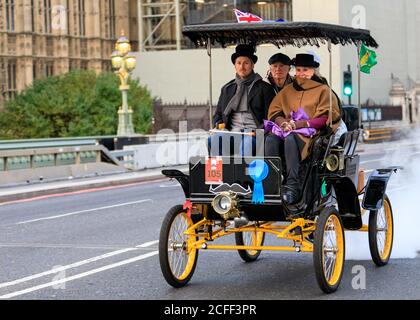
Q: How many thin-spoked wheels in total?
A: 4